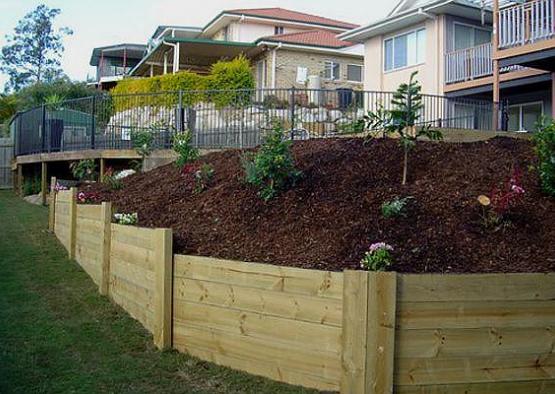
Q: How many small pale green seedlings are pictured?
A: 1